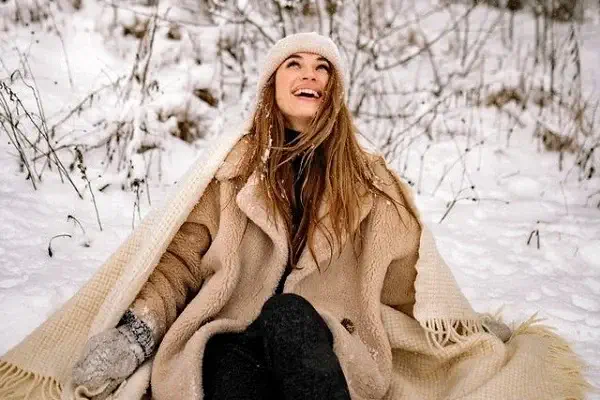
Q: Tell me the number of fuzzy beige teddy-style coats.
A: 1